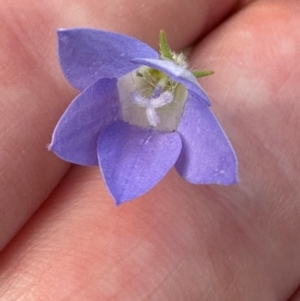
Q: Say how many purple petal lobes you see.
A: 5